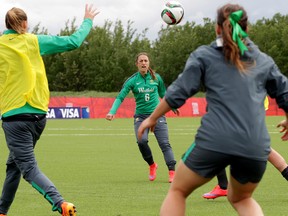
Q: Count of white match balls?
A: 1